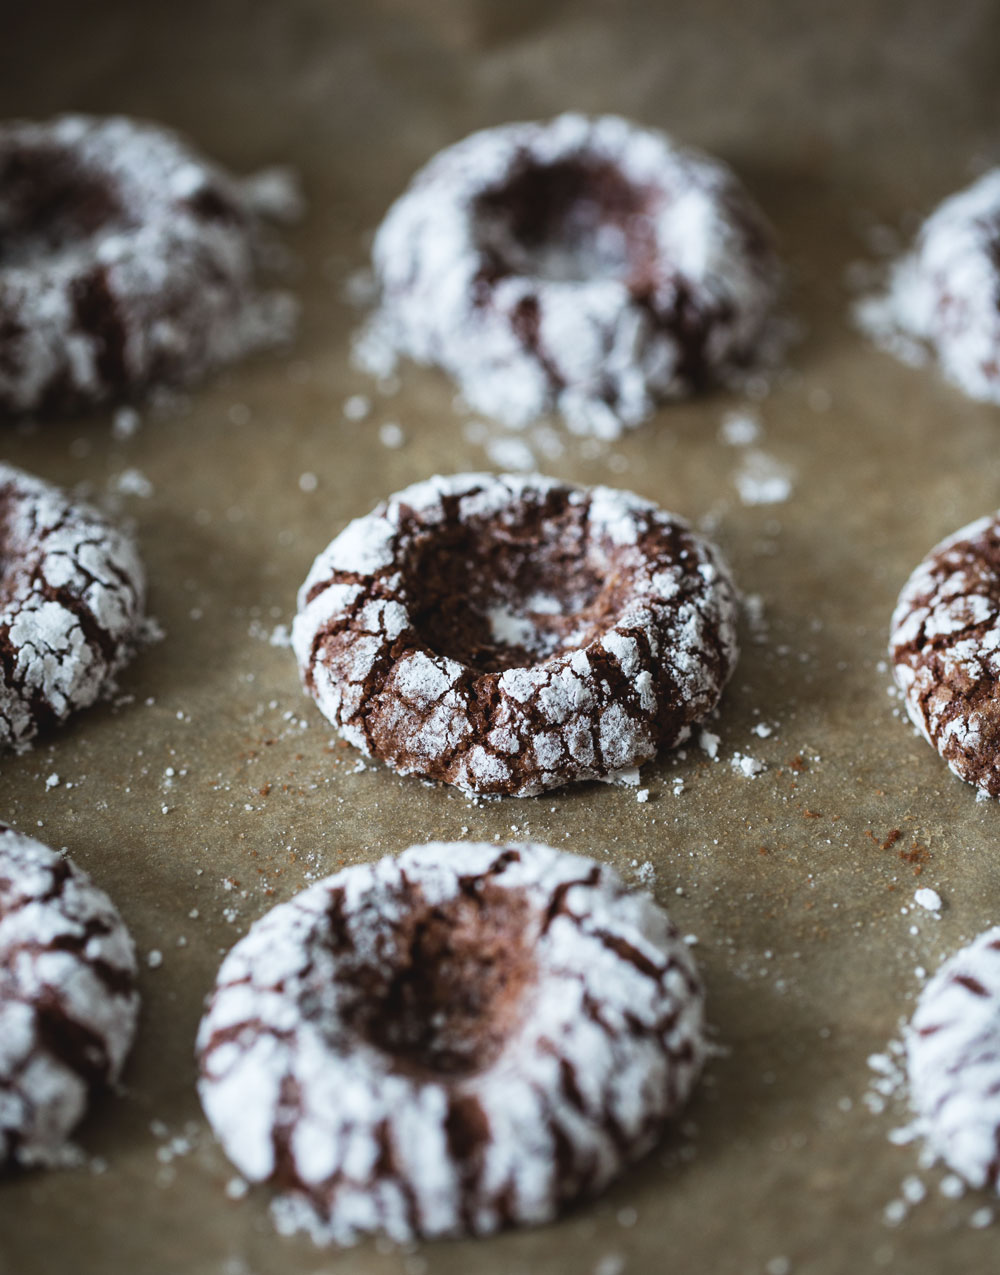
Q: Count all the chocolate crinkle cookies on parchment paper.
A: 9